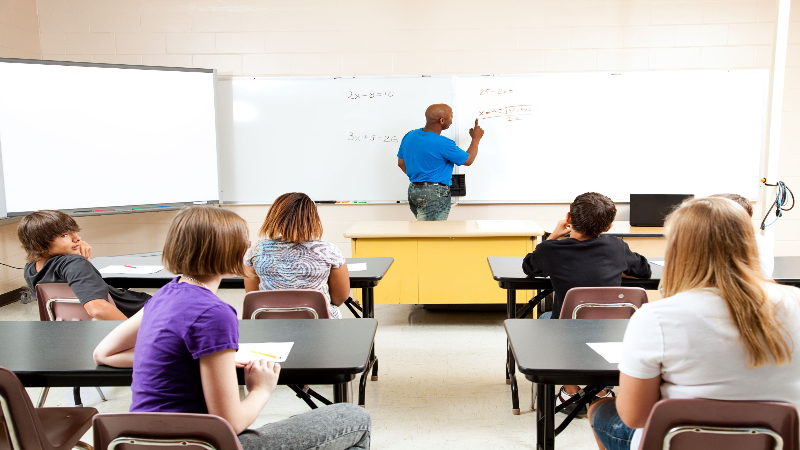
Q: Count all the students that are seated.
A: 6